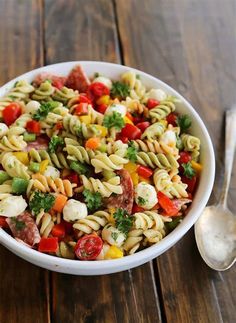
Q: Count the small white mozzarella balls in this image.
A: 11